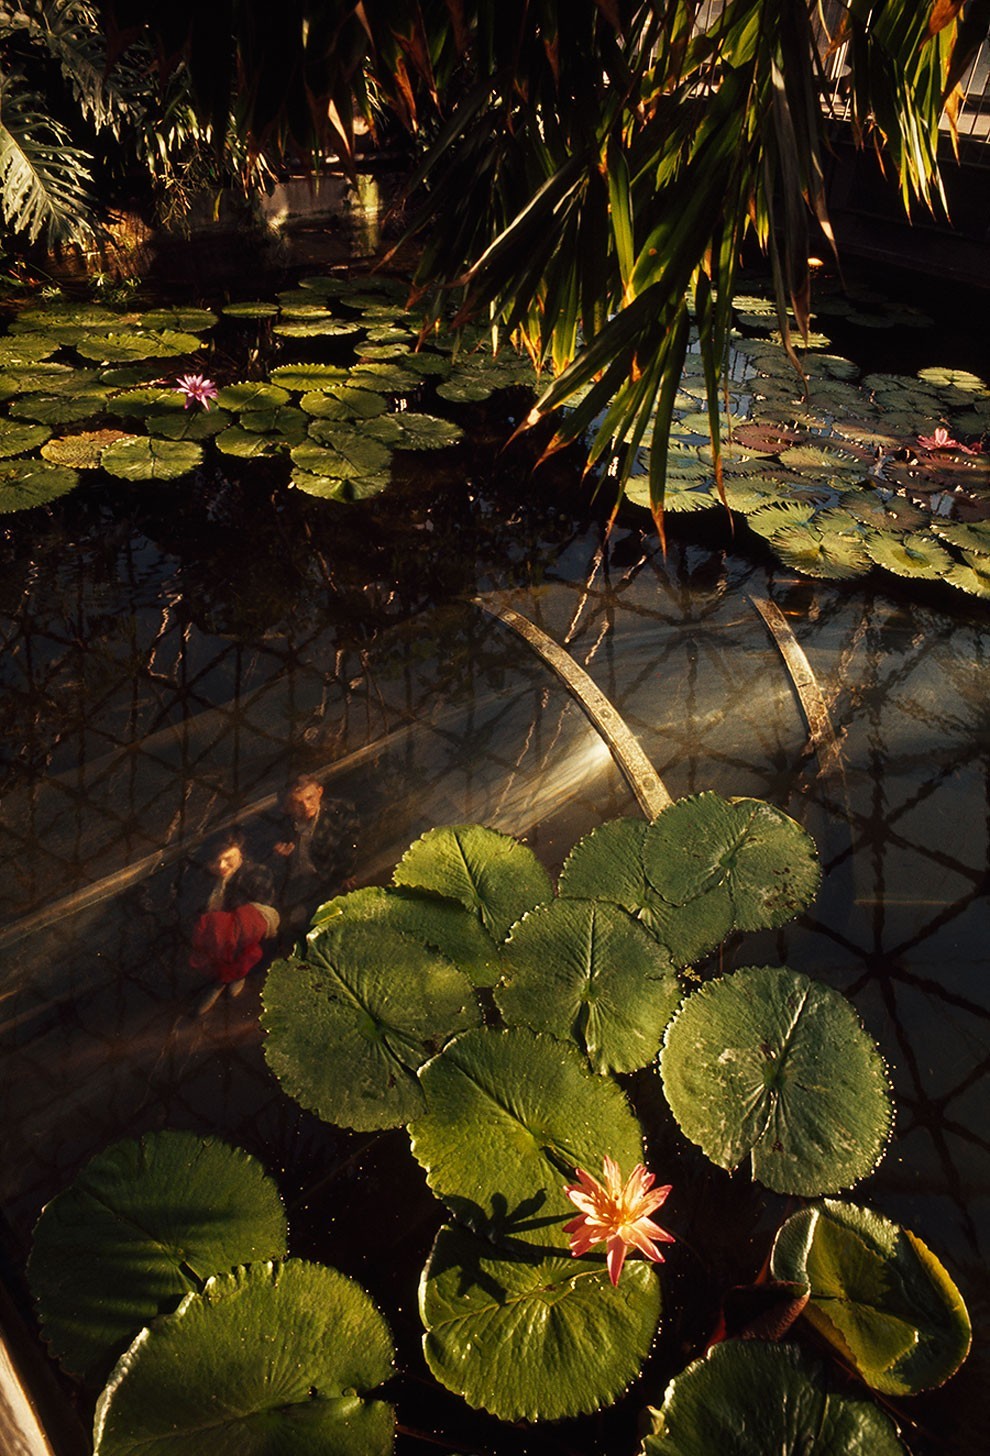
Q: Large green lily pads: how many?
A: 13